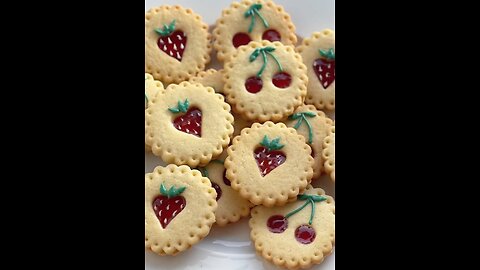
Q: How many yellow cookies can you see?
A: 13